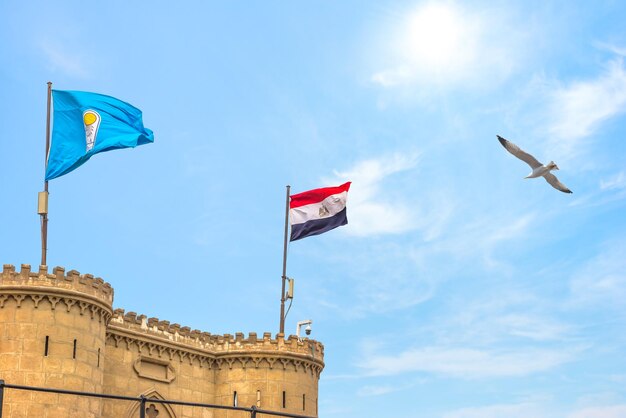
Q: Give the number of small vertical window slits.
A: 7